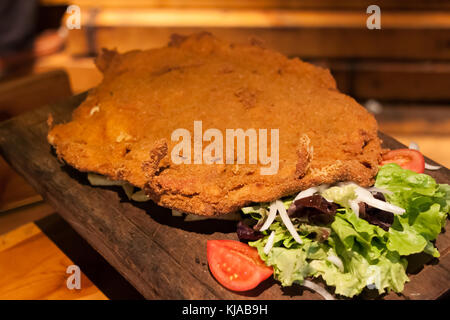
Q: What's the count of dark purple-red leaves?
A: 3